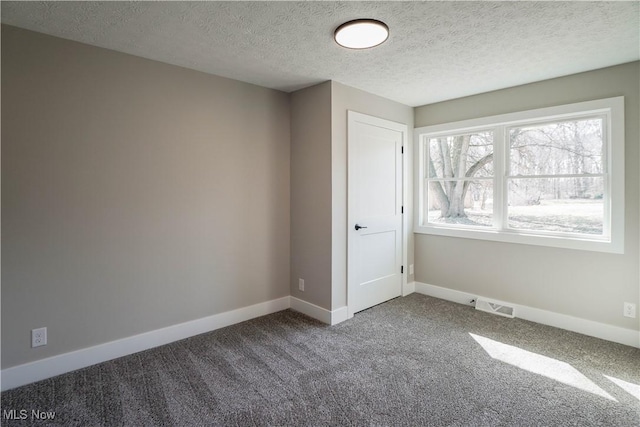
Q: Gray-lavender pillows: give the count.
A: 0